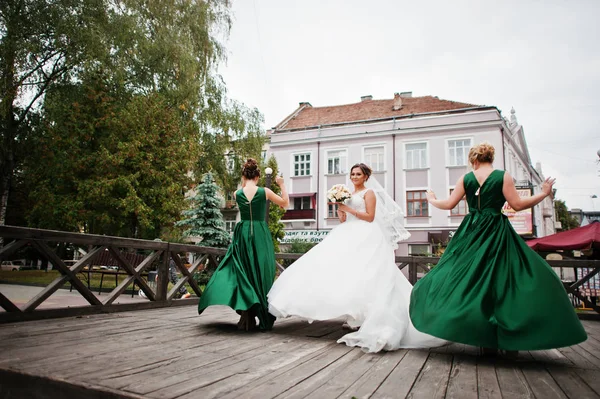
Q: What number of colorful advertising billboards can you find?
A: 1